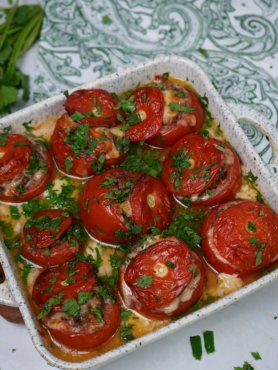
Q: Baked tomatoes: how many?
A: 9